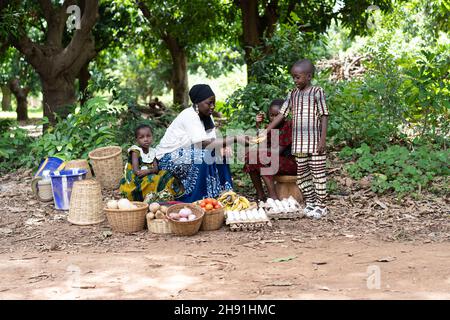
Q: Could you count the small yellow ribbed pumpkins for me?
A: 0